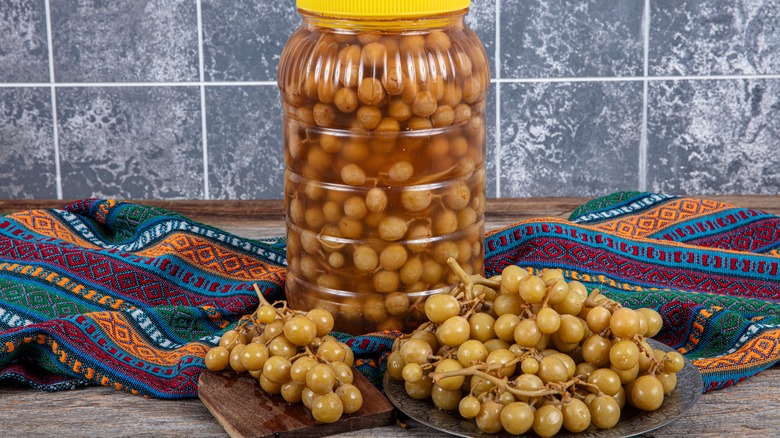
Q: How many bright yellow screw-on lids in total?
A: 1